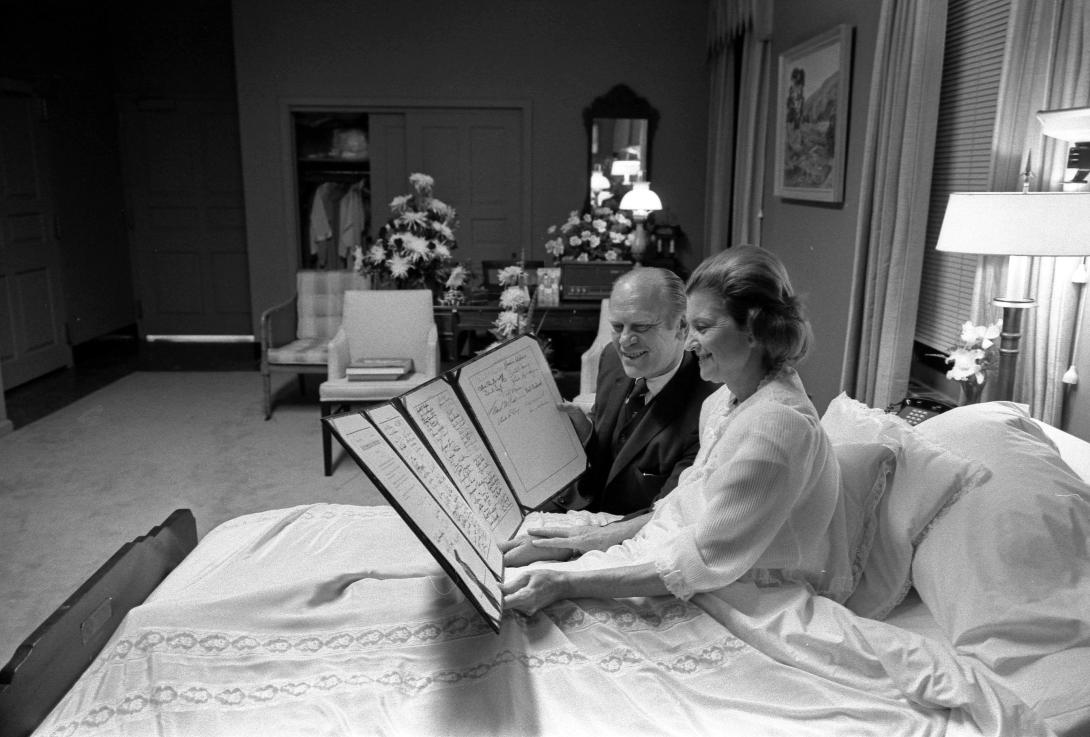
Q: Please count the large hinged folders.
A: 1